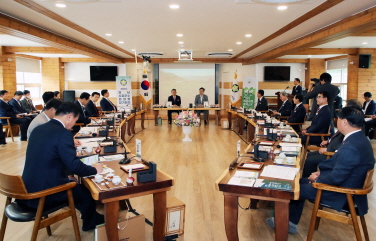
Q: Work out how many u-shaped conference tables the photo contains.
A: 1